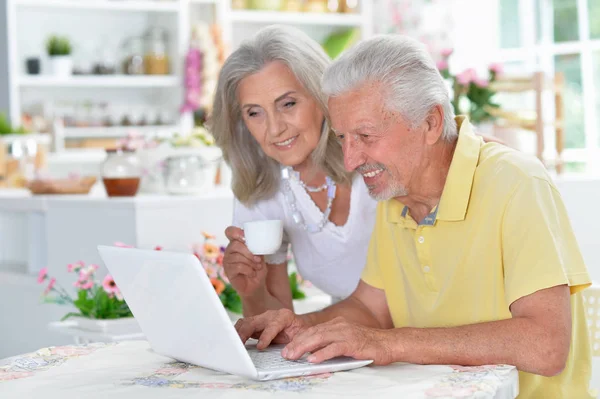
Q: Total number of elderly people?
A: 2